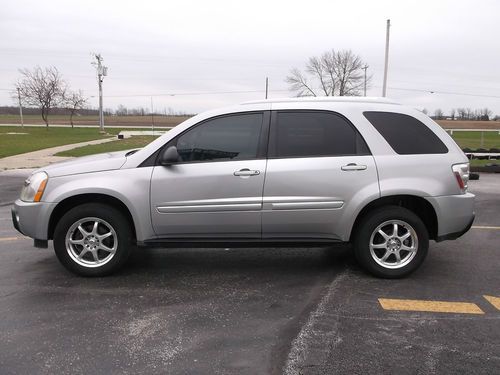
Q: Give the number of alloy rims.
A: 2